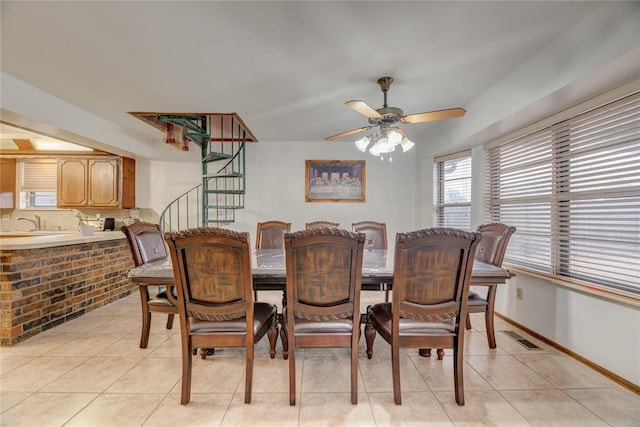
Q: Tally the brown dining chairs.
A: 8